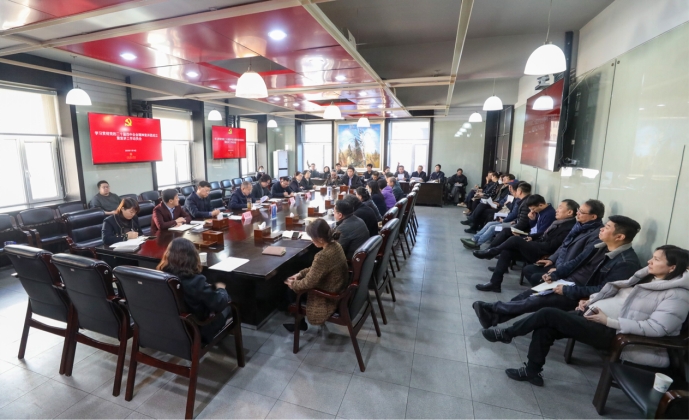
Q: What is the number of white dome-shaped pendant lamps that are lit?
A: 9